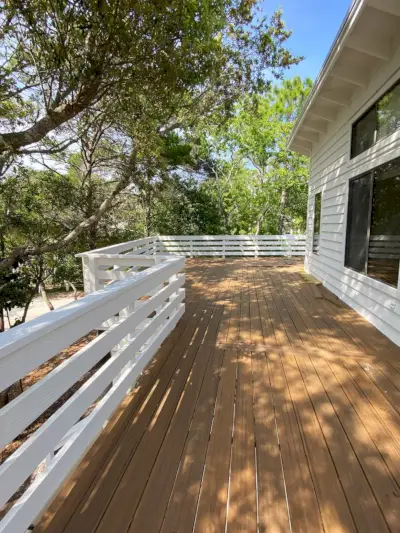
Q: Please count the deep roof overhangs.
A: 1